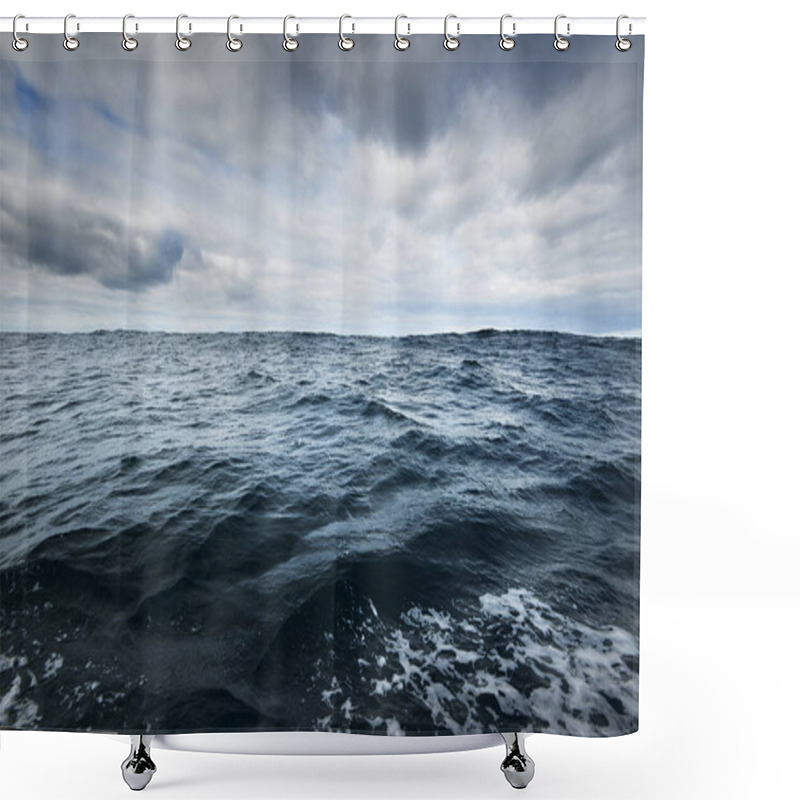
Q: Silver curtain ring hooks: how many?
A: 12